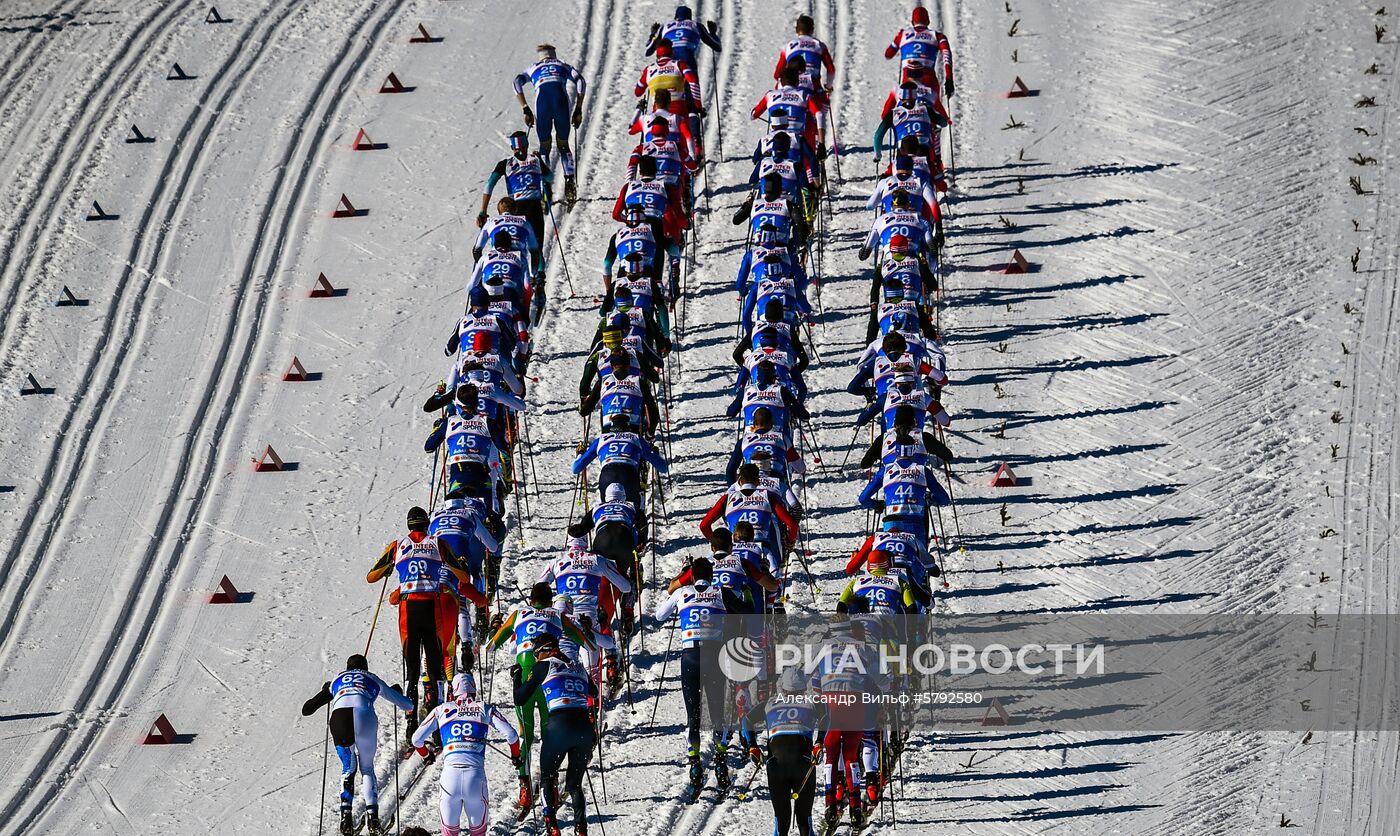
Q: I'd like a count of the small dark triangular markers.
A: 6